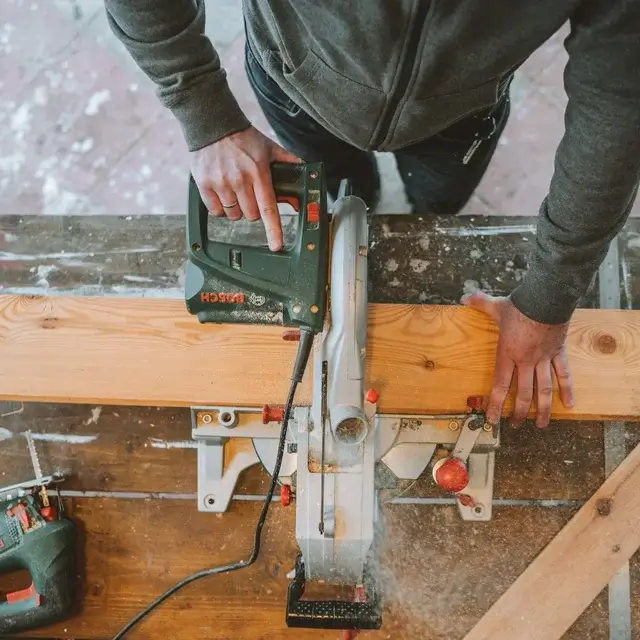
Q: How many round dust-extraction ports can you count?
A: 1